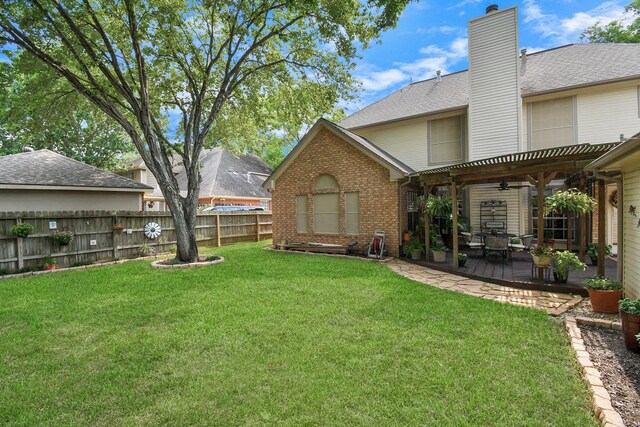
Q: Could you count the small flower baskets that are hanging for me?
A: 3